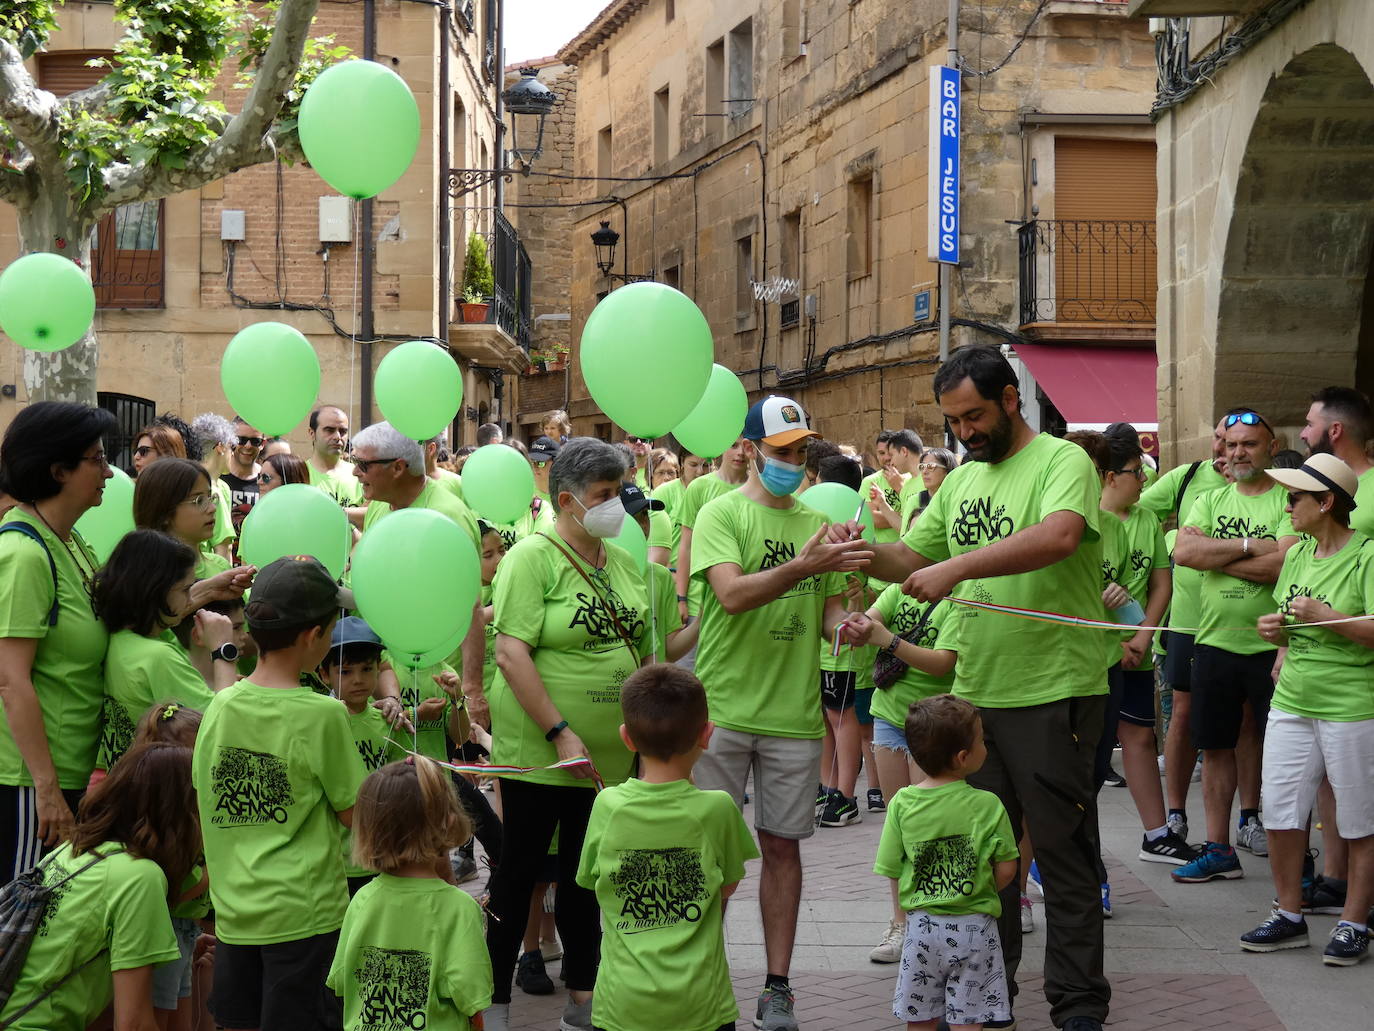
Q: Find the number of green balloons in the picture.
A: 13